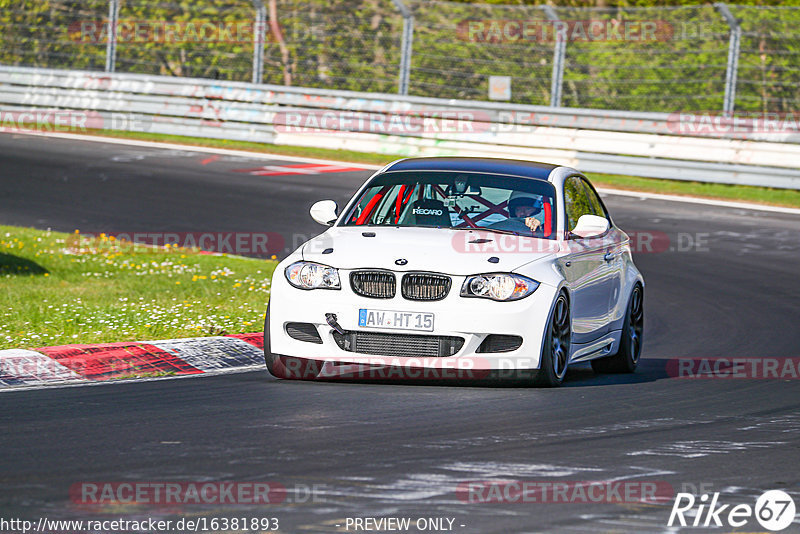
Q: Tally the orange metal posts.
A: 0